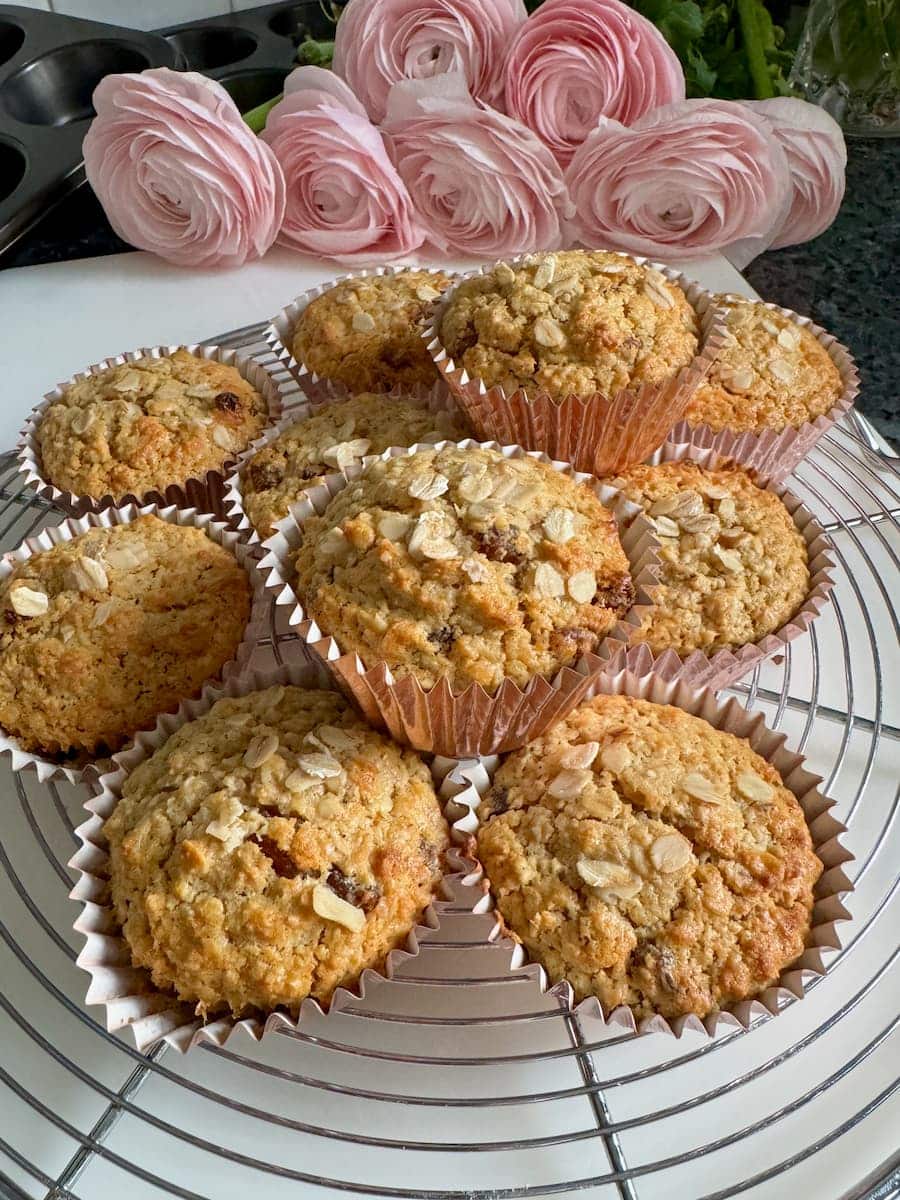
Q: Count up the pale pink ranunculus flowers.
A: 7